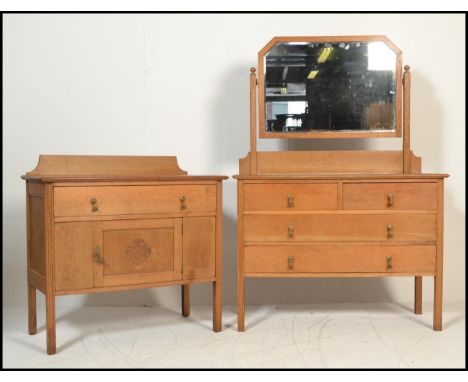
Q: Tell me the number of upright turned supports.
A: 2